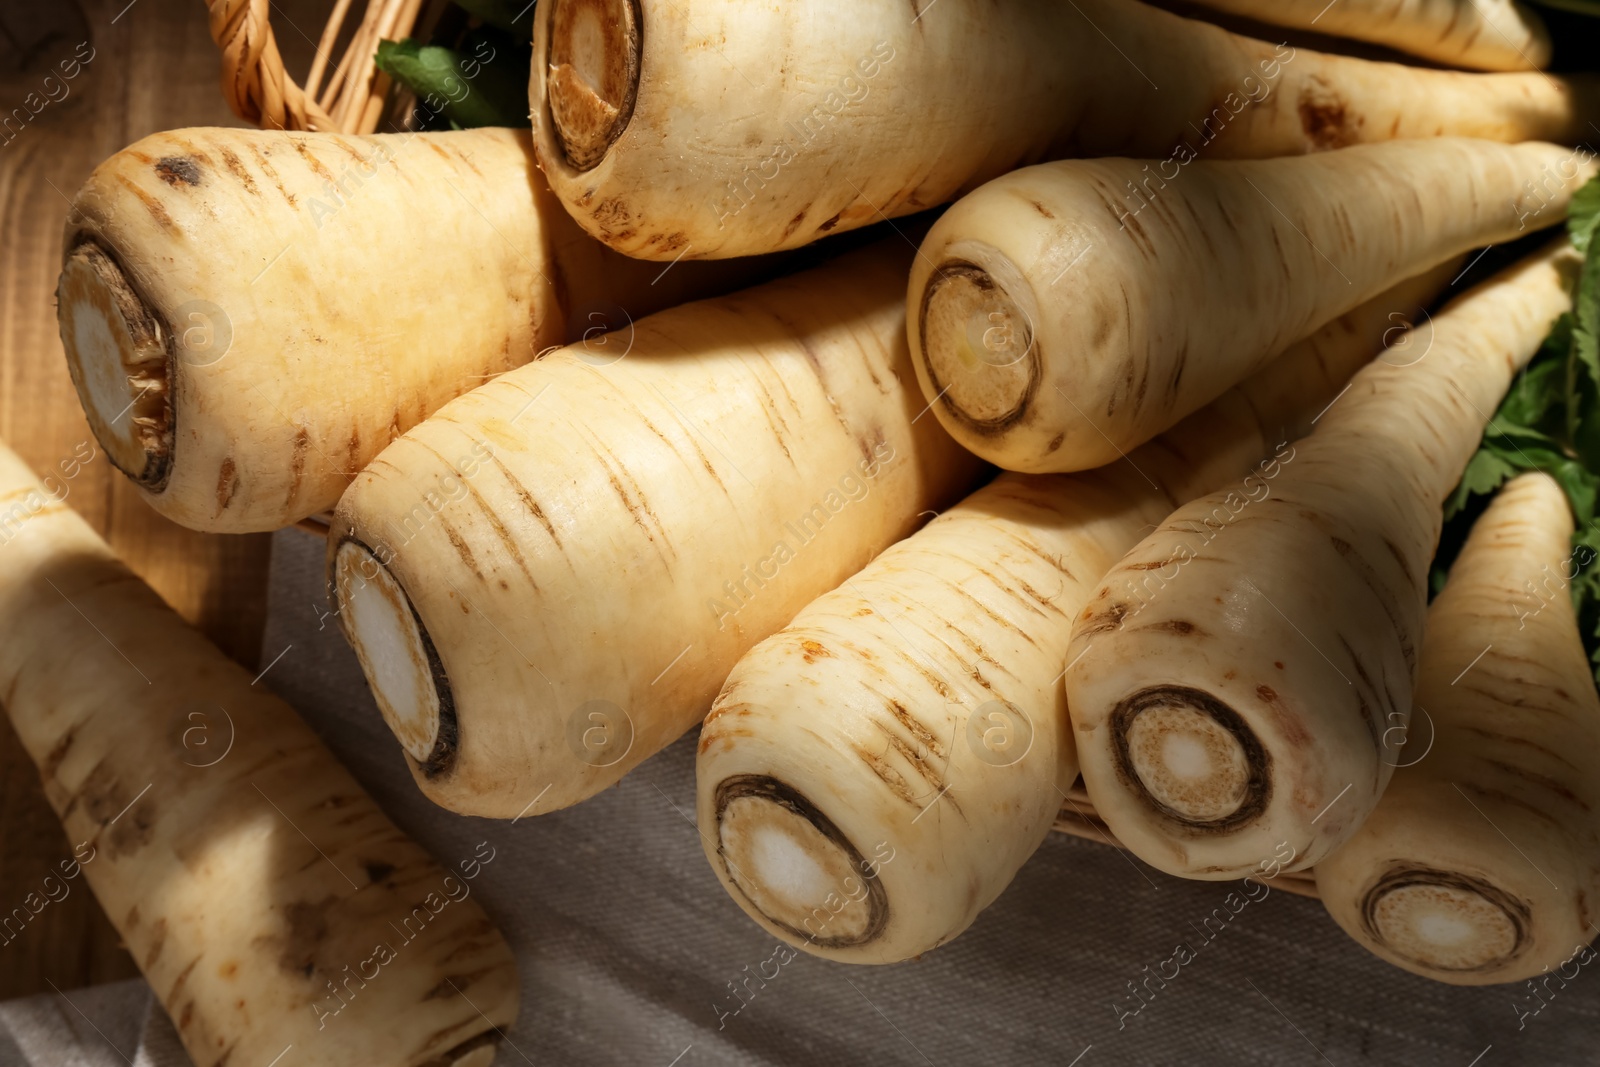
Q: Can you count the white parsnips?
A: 9